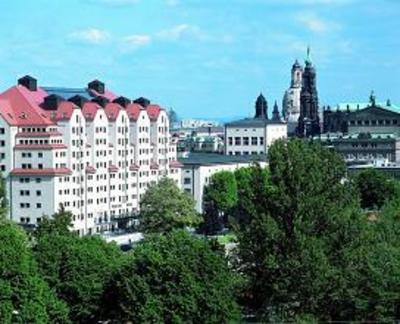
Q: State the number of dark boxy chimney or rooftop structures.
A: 7